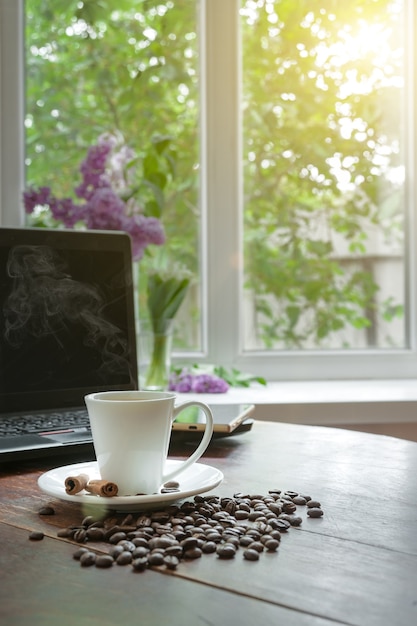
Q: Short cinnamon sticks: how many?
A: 2